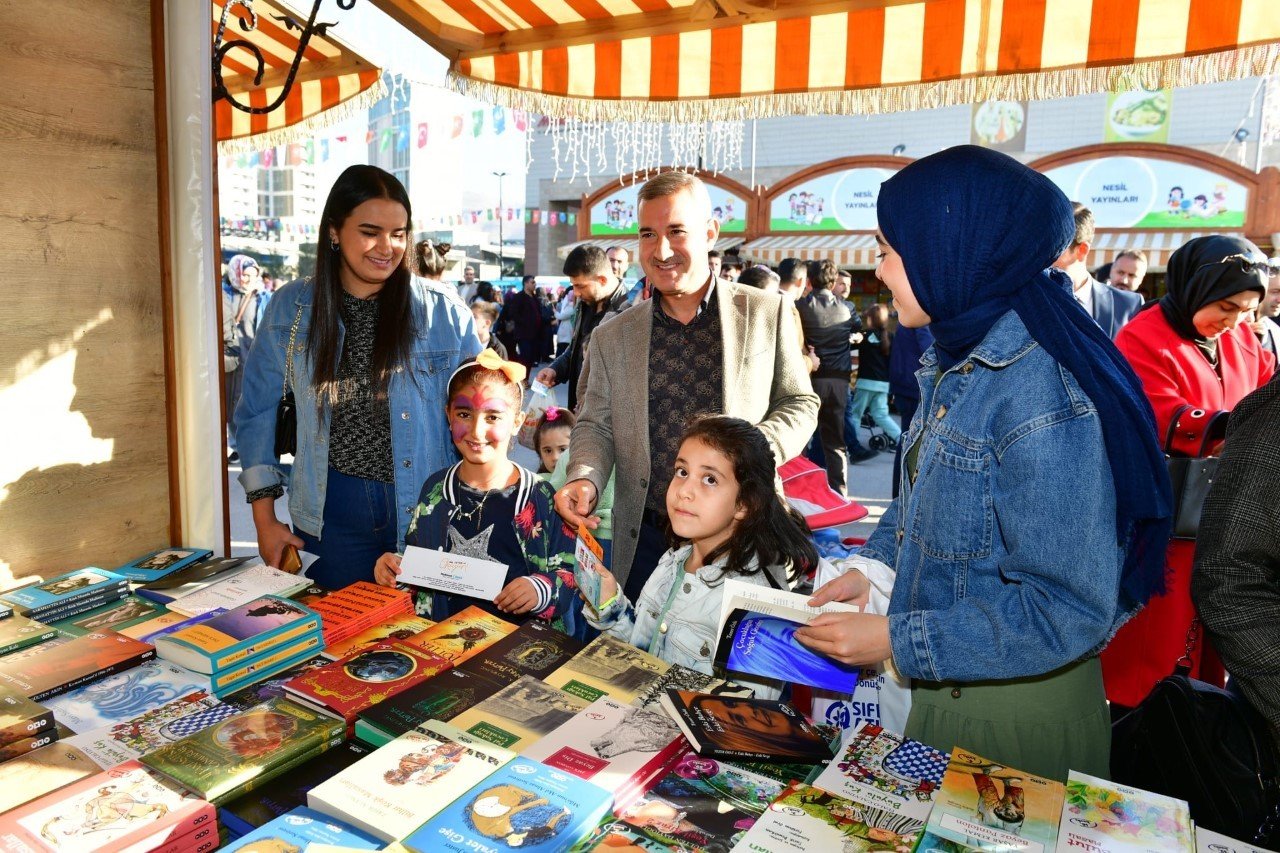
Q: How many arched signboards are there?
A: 3